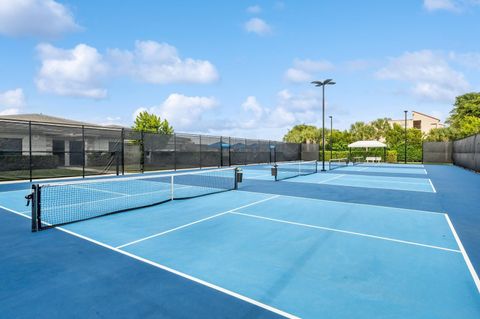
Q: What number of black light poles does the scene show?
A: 3